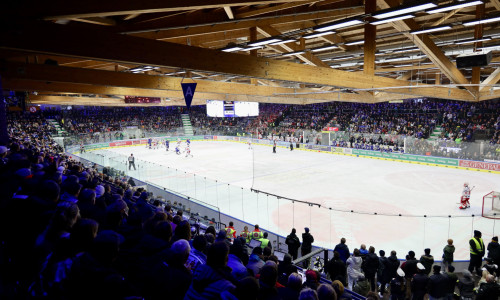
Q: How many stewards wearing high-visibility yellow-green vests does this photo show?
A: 5